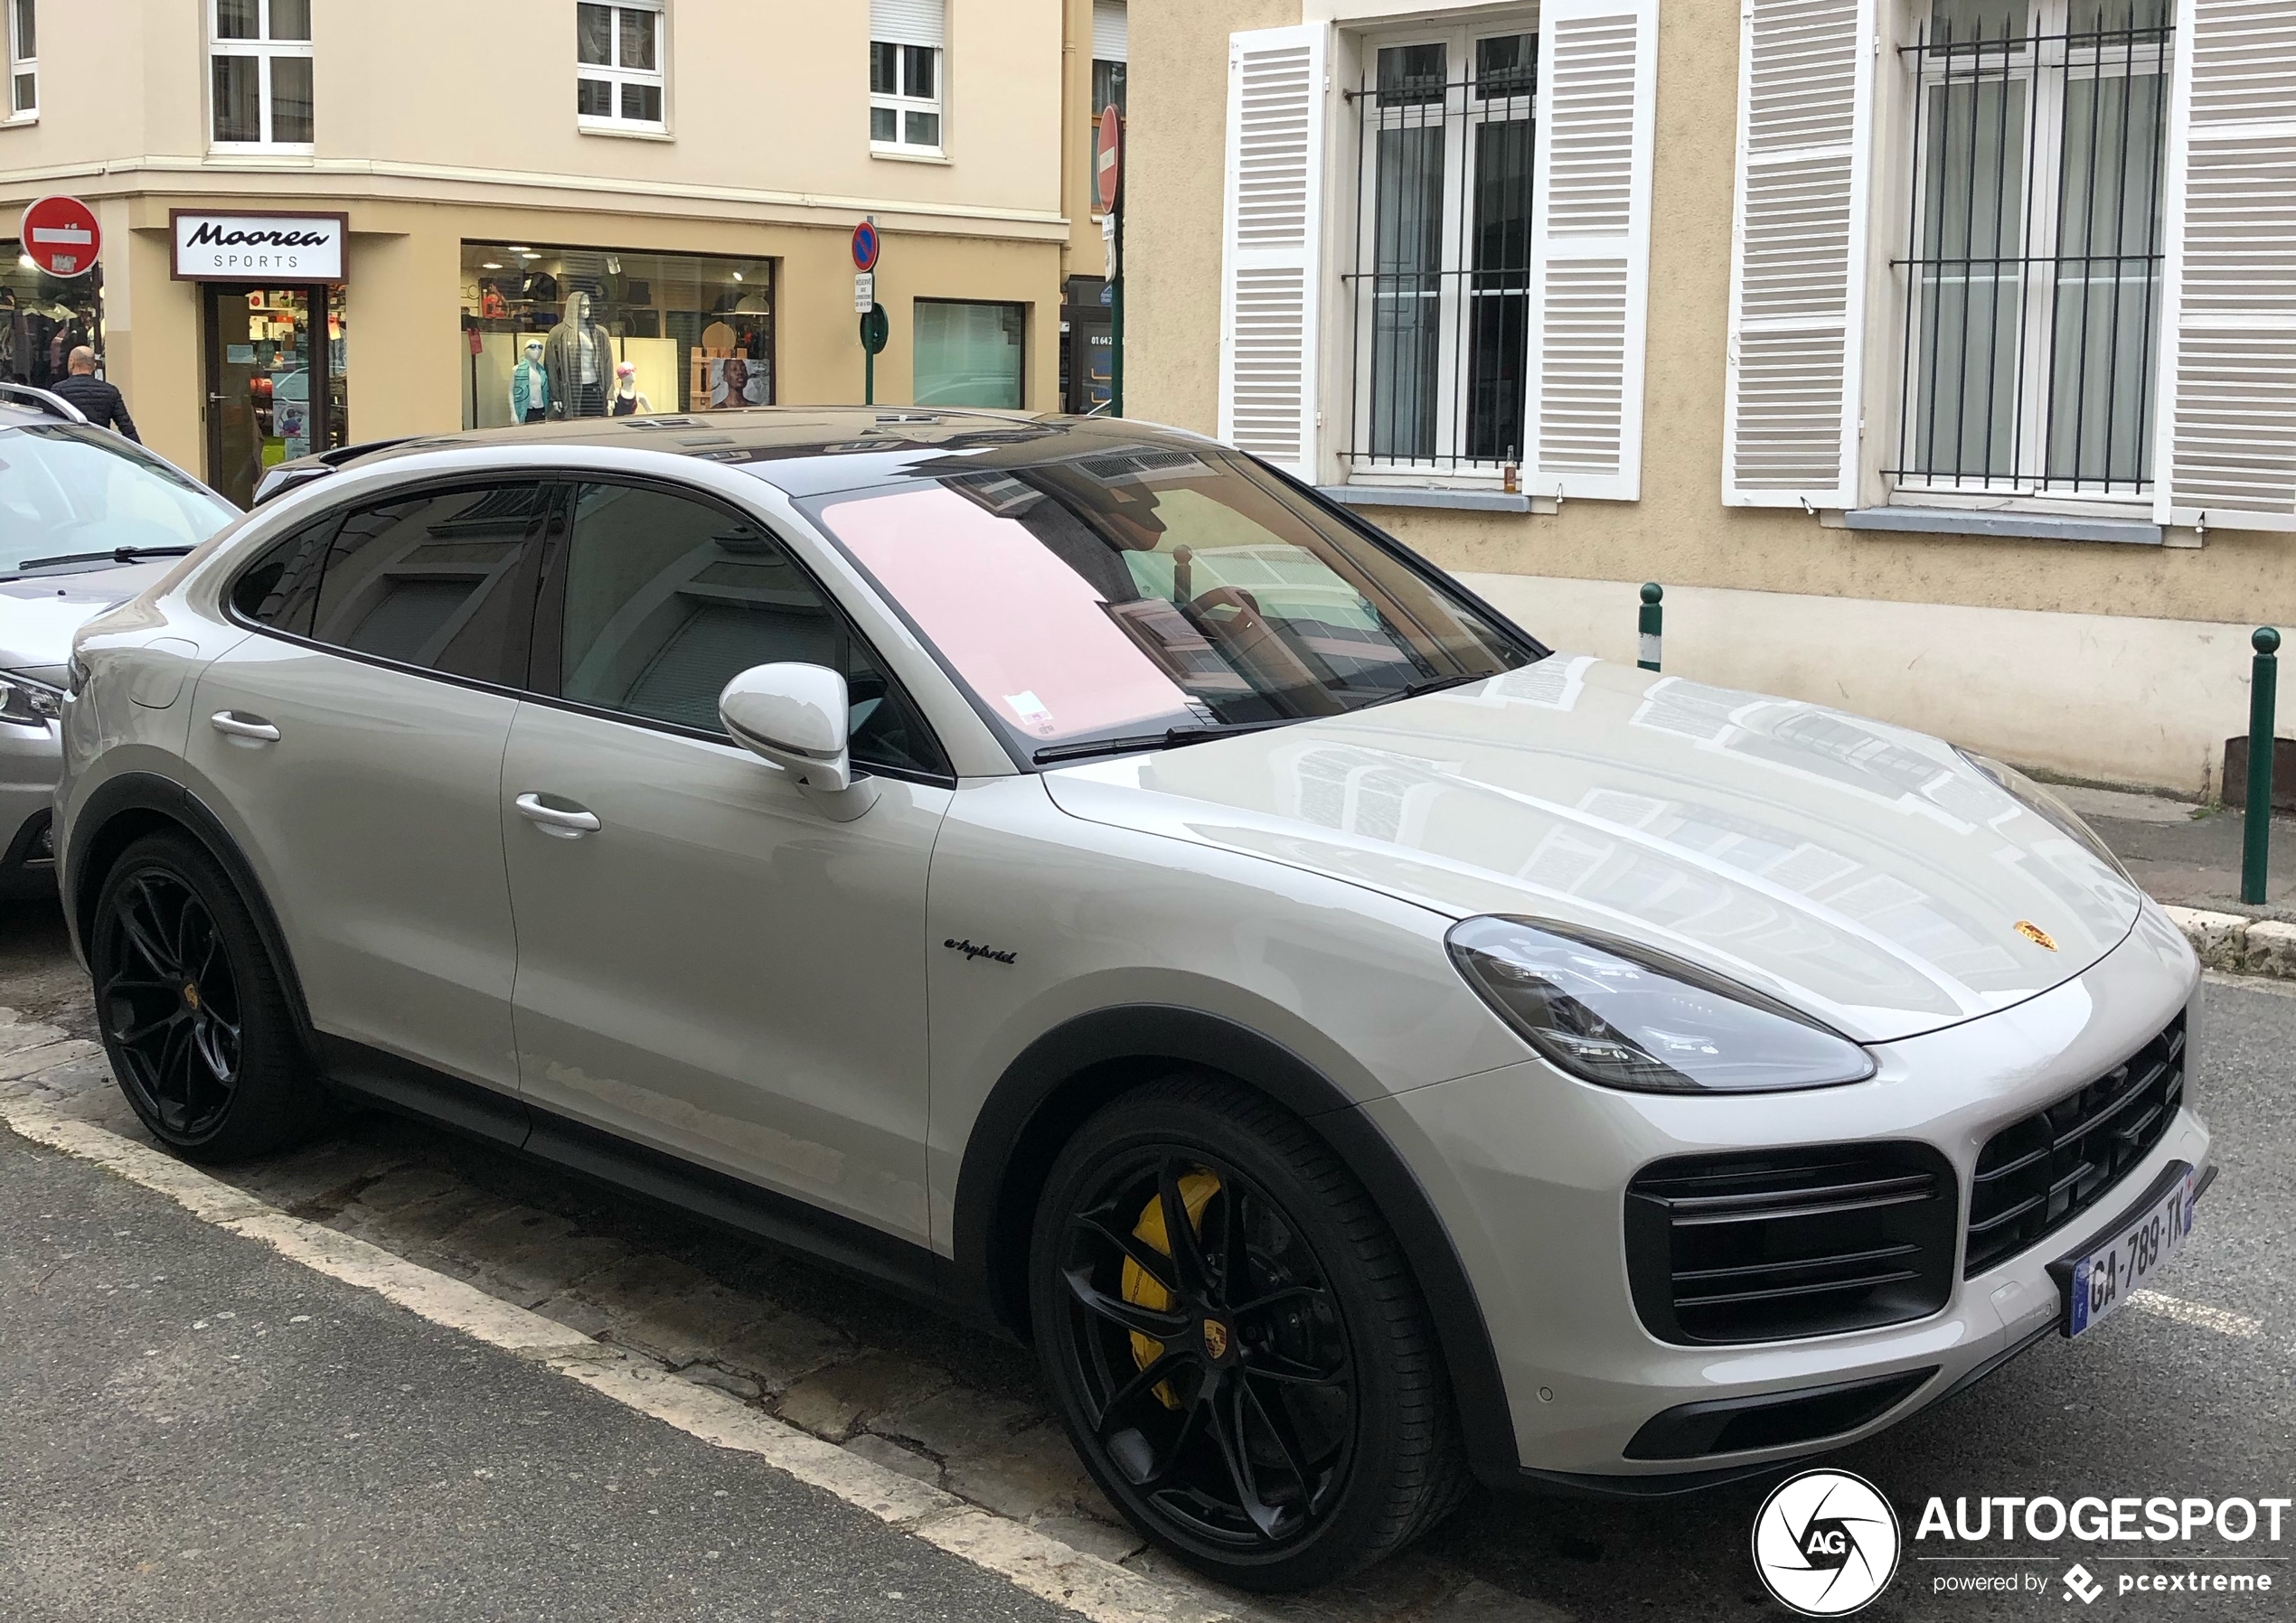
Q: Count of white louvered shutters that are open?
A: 4